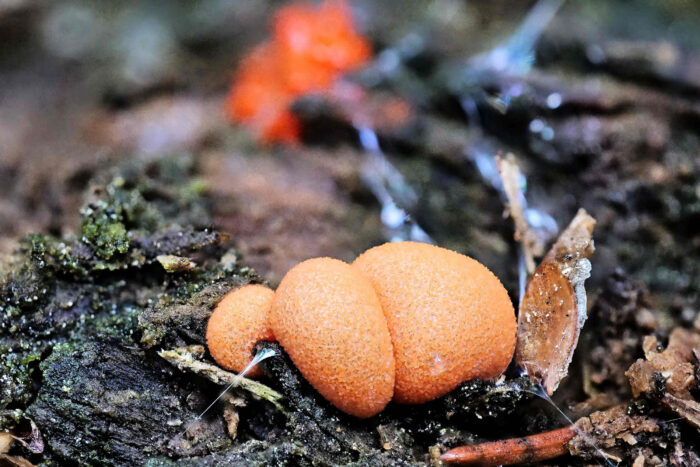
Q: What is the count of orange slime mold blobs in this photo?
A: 3